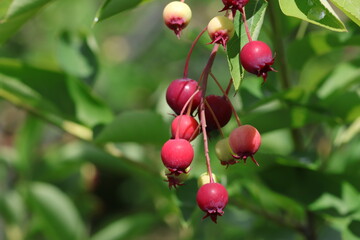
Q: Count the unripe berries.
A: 5